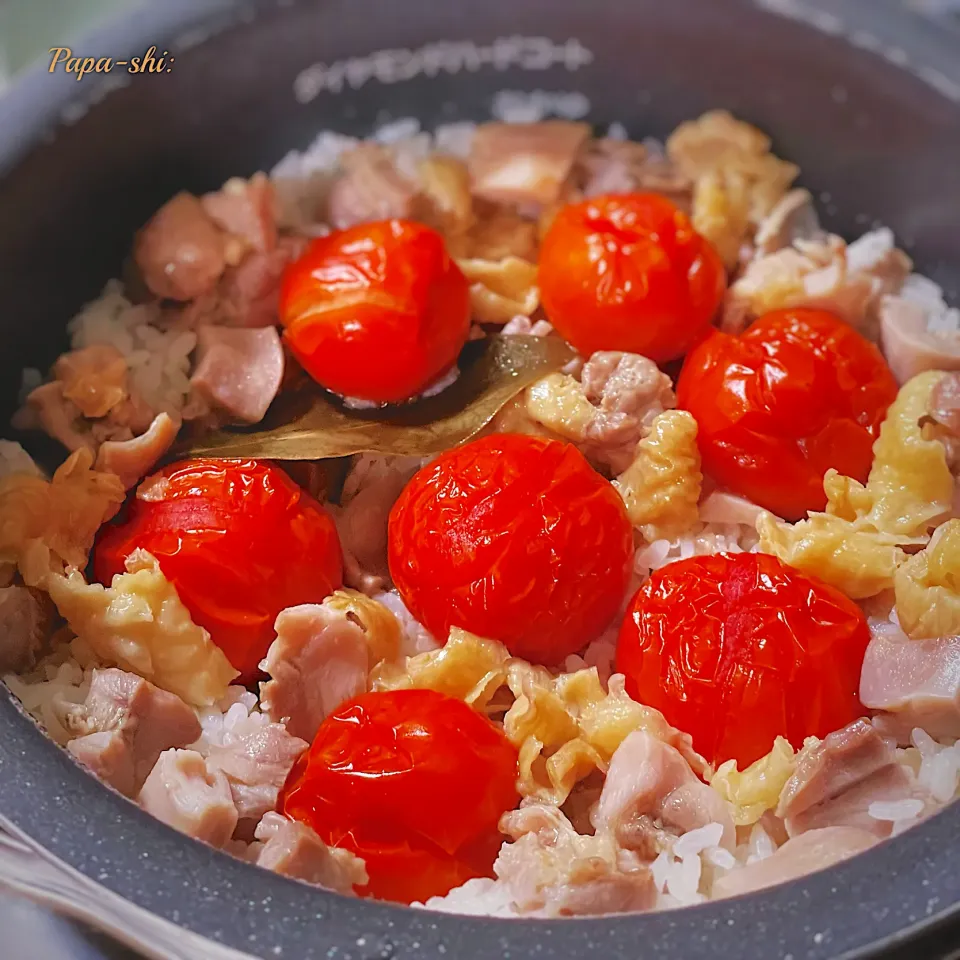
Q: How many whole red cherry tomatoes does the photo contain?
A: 7